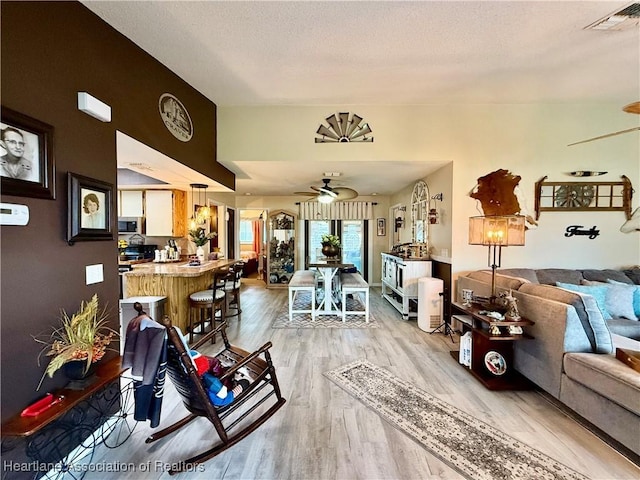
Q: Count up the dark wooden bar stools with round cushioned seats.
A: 2